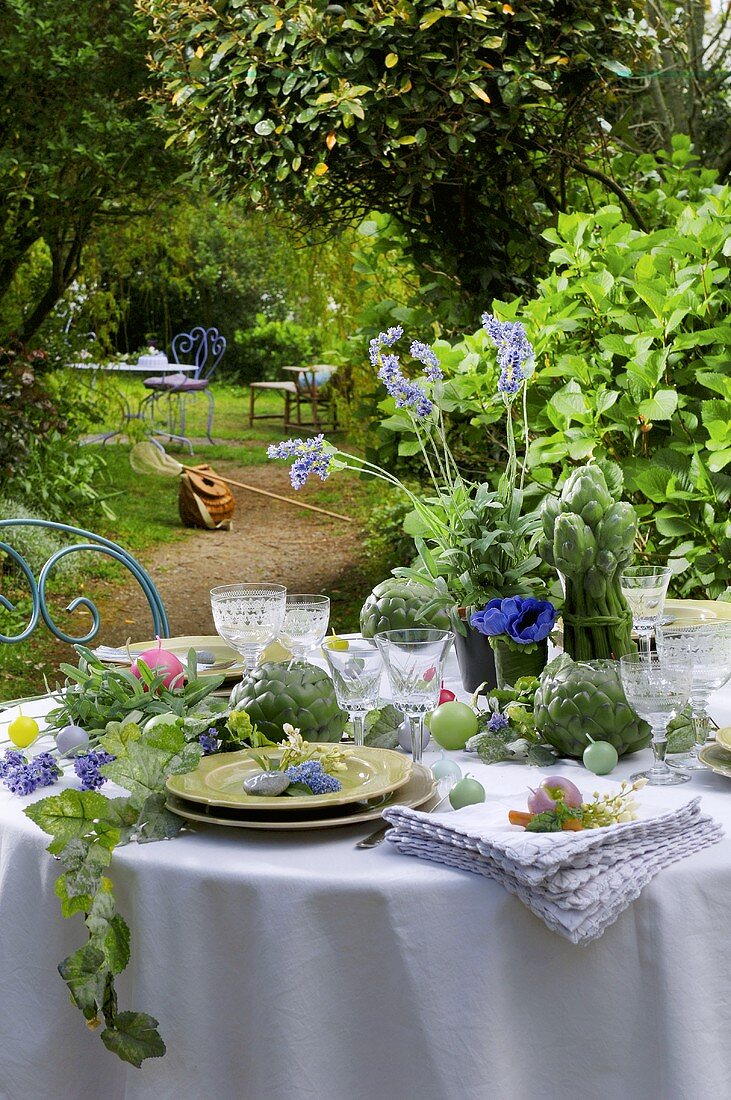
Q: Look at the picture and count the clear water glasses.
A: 7